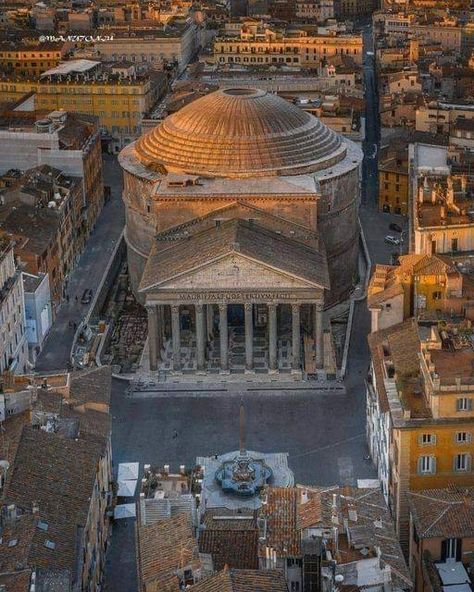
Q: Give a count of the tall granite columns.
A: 8